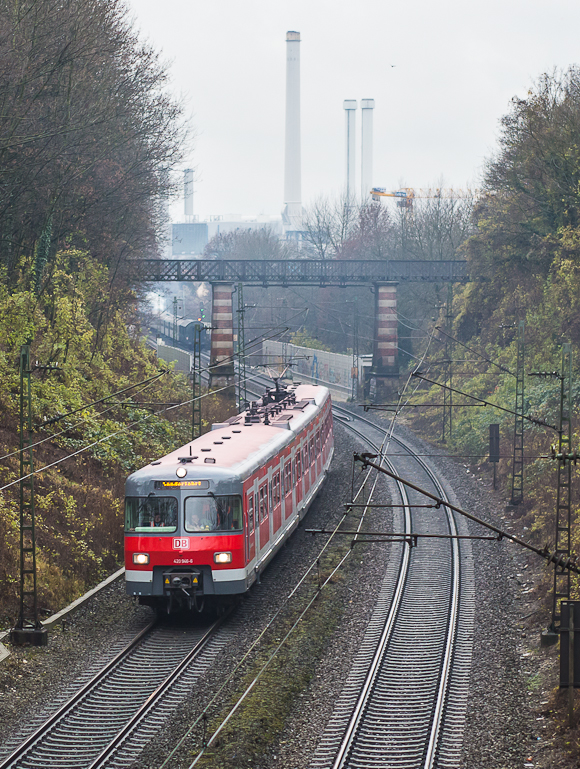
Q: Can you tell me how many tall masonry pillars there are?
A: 2